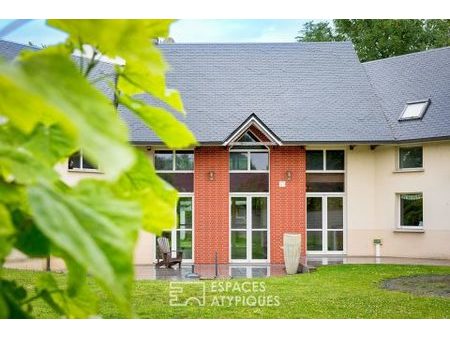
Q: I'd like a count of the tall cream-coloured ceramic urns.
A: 1